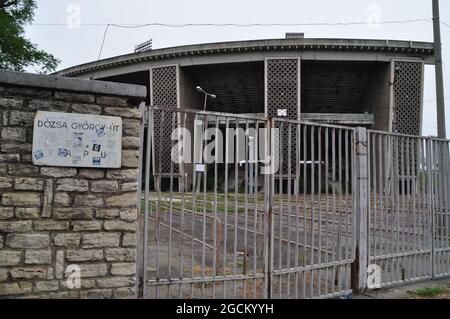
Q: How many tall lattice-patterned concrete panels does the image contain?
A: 3